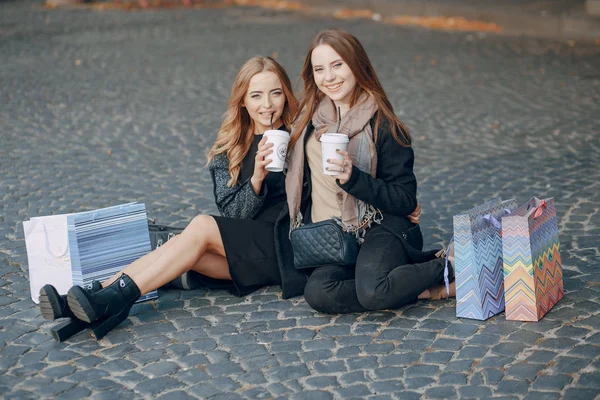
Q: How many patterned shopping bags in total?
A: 3